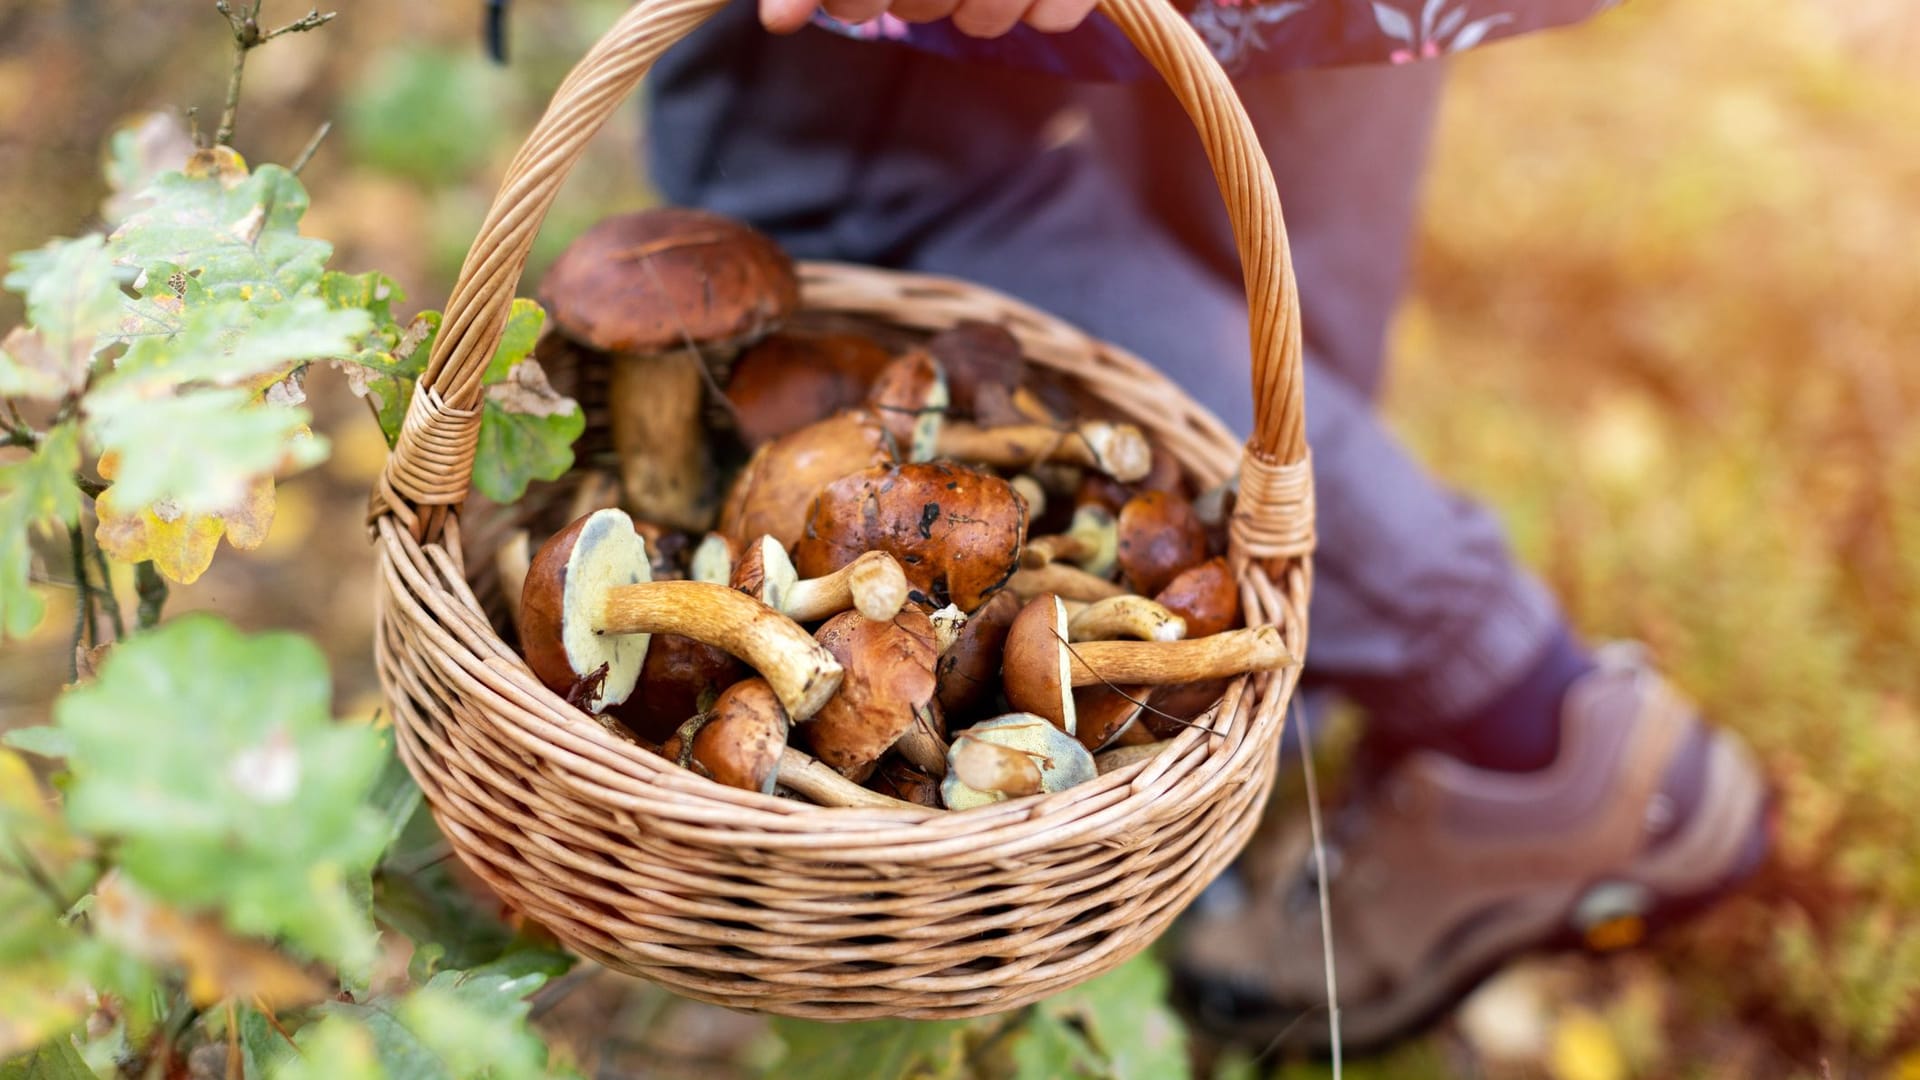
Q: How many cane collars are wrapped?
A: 2